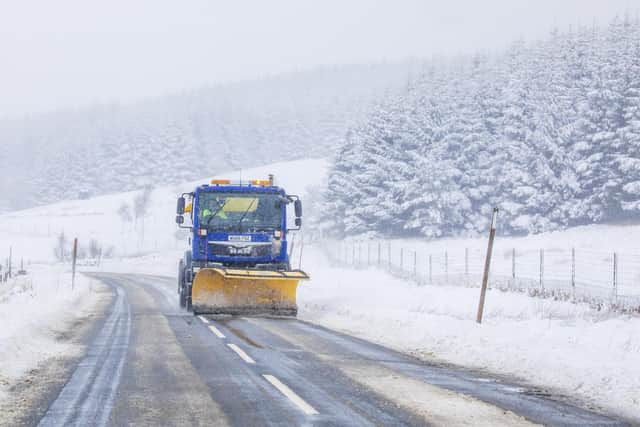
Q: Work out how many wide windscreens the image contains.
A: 1